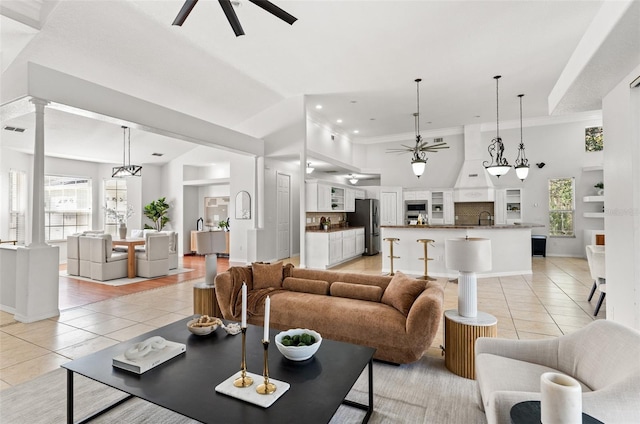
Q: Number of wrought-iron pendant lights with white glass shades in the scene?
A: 3